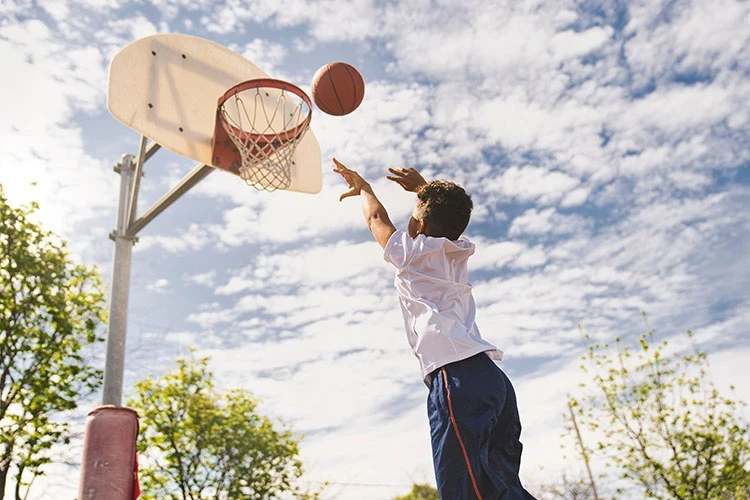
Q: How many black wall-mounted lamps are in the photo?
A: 0